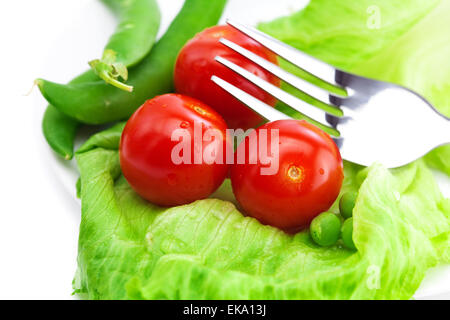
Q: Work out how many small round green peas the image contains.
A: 3